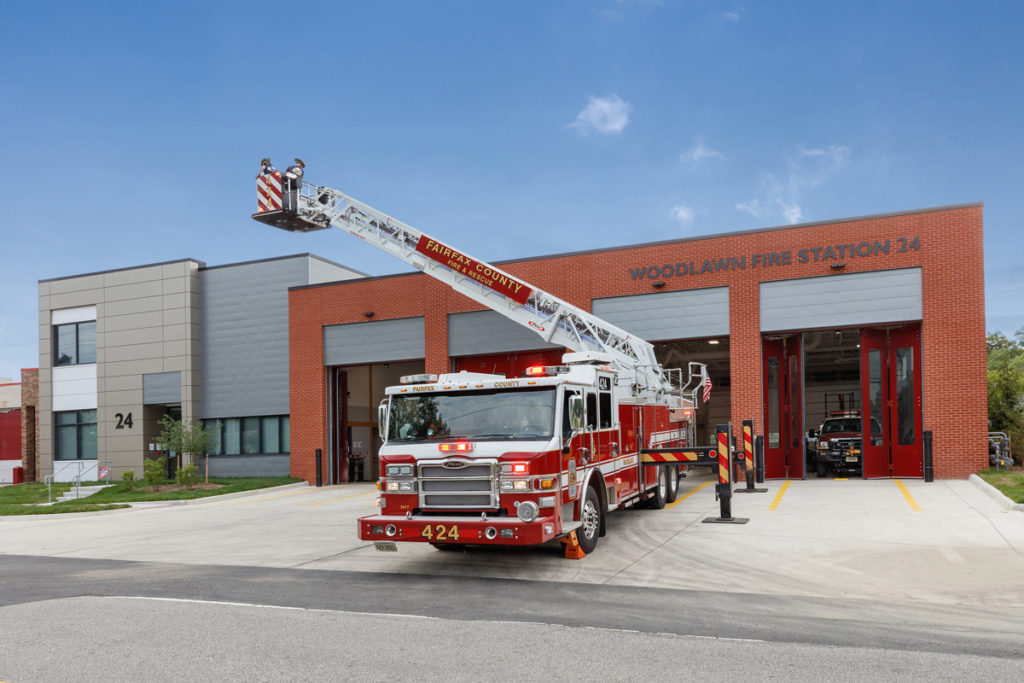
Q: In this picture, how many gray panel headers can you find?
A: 4